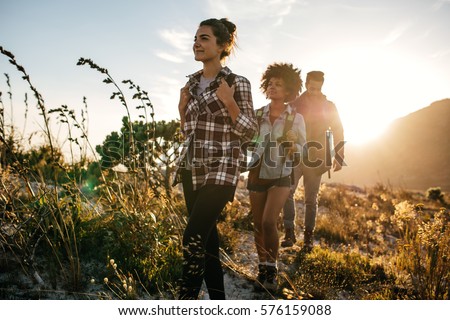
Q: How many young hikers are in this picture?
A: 3